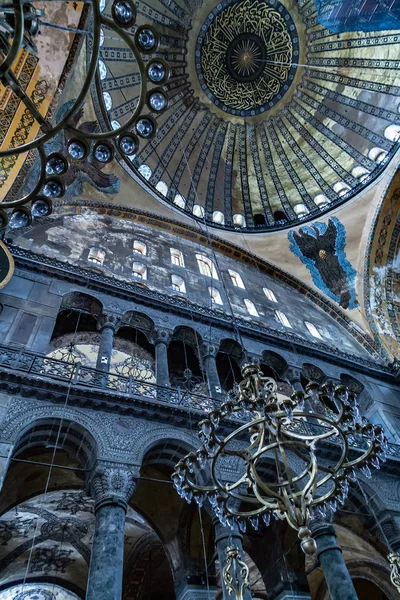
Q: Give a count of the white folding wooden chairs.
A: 0